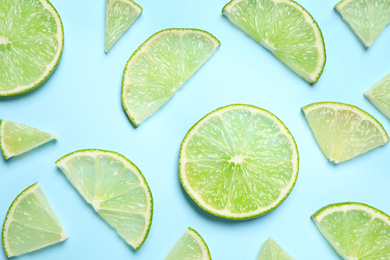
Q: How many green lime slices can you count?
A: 14